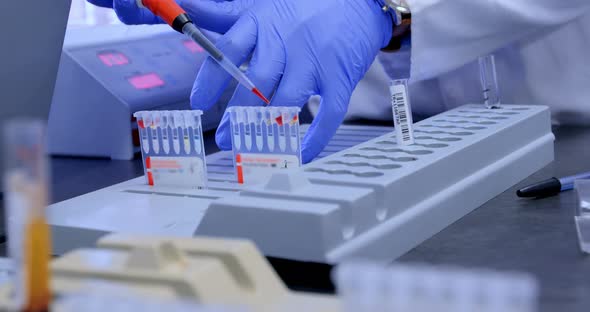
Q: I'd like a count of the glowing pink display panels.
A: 3